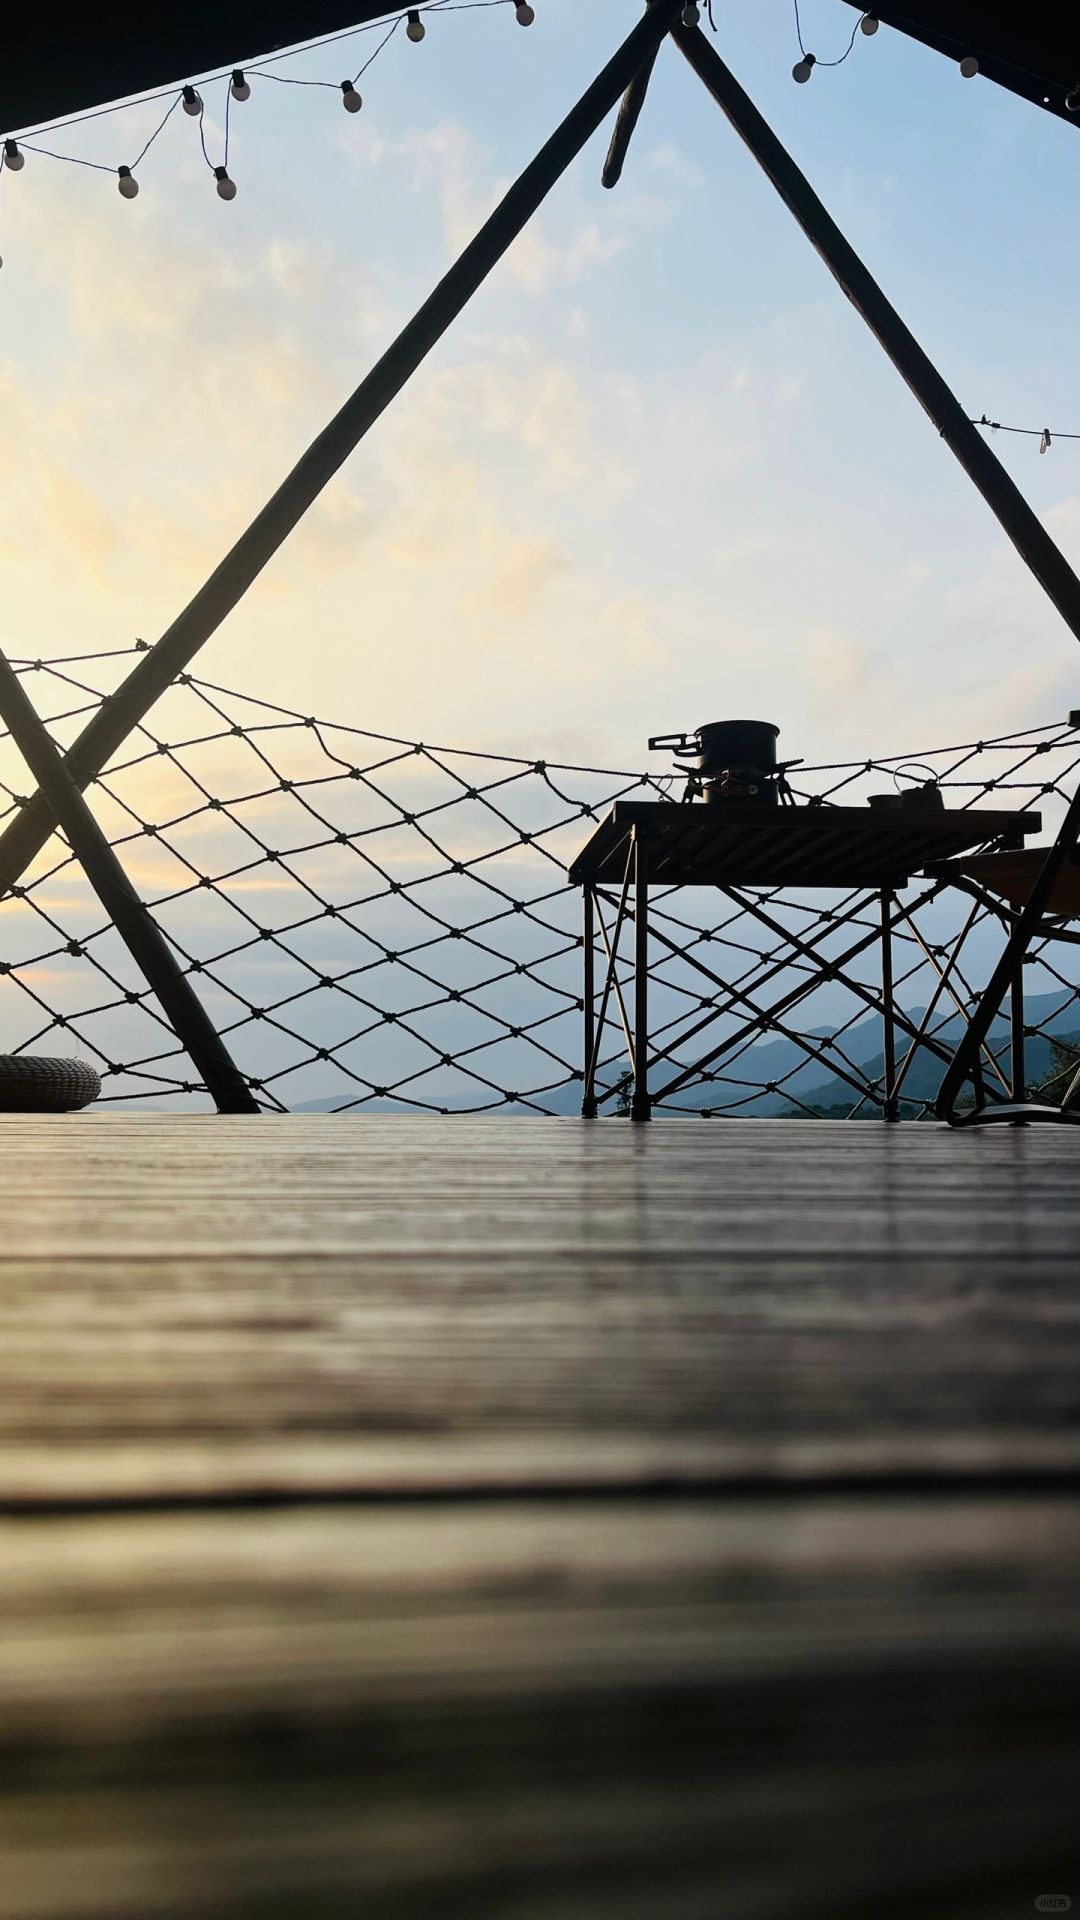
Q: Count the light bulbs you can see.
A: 12